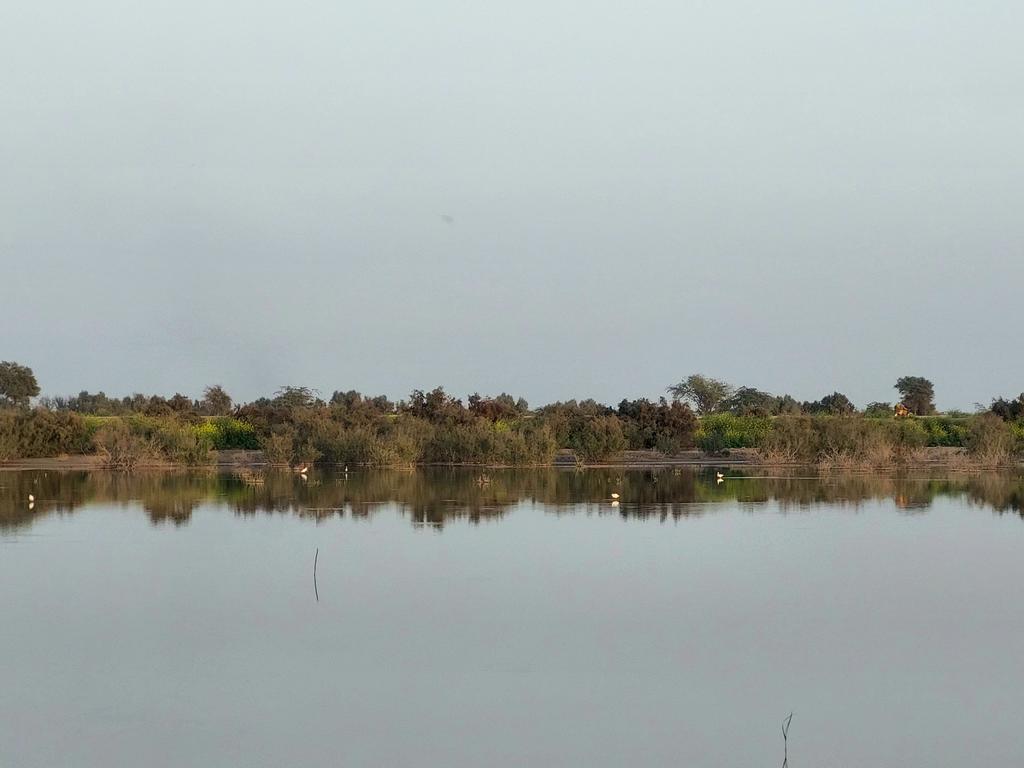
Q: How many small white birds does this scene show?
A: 5